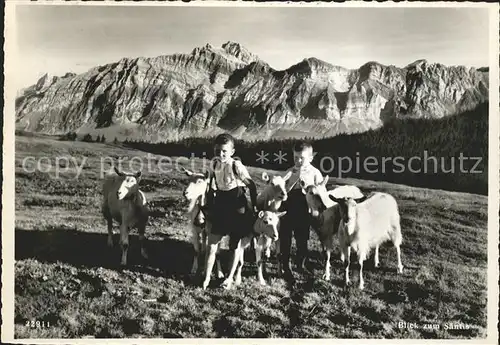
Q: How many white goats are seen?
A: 6